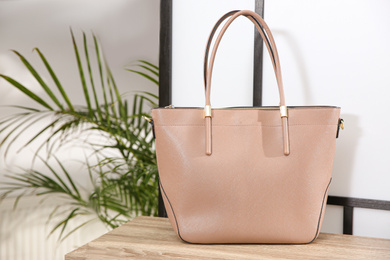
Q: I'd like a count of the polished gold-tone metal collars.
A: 2